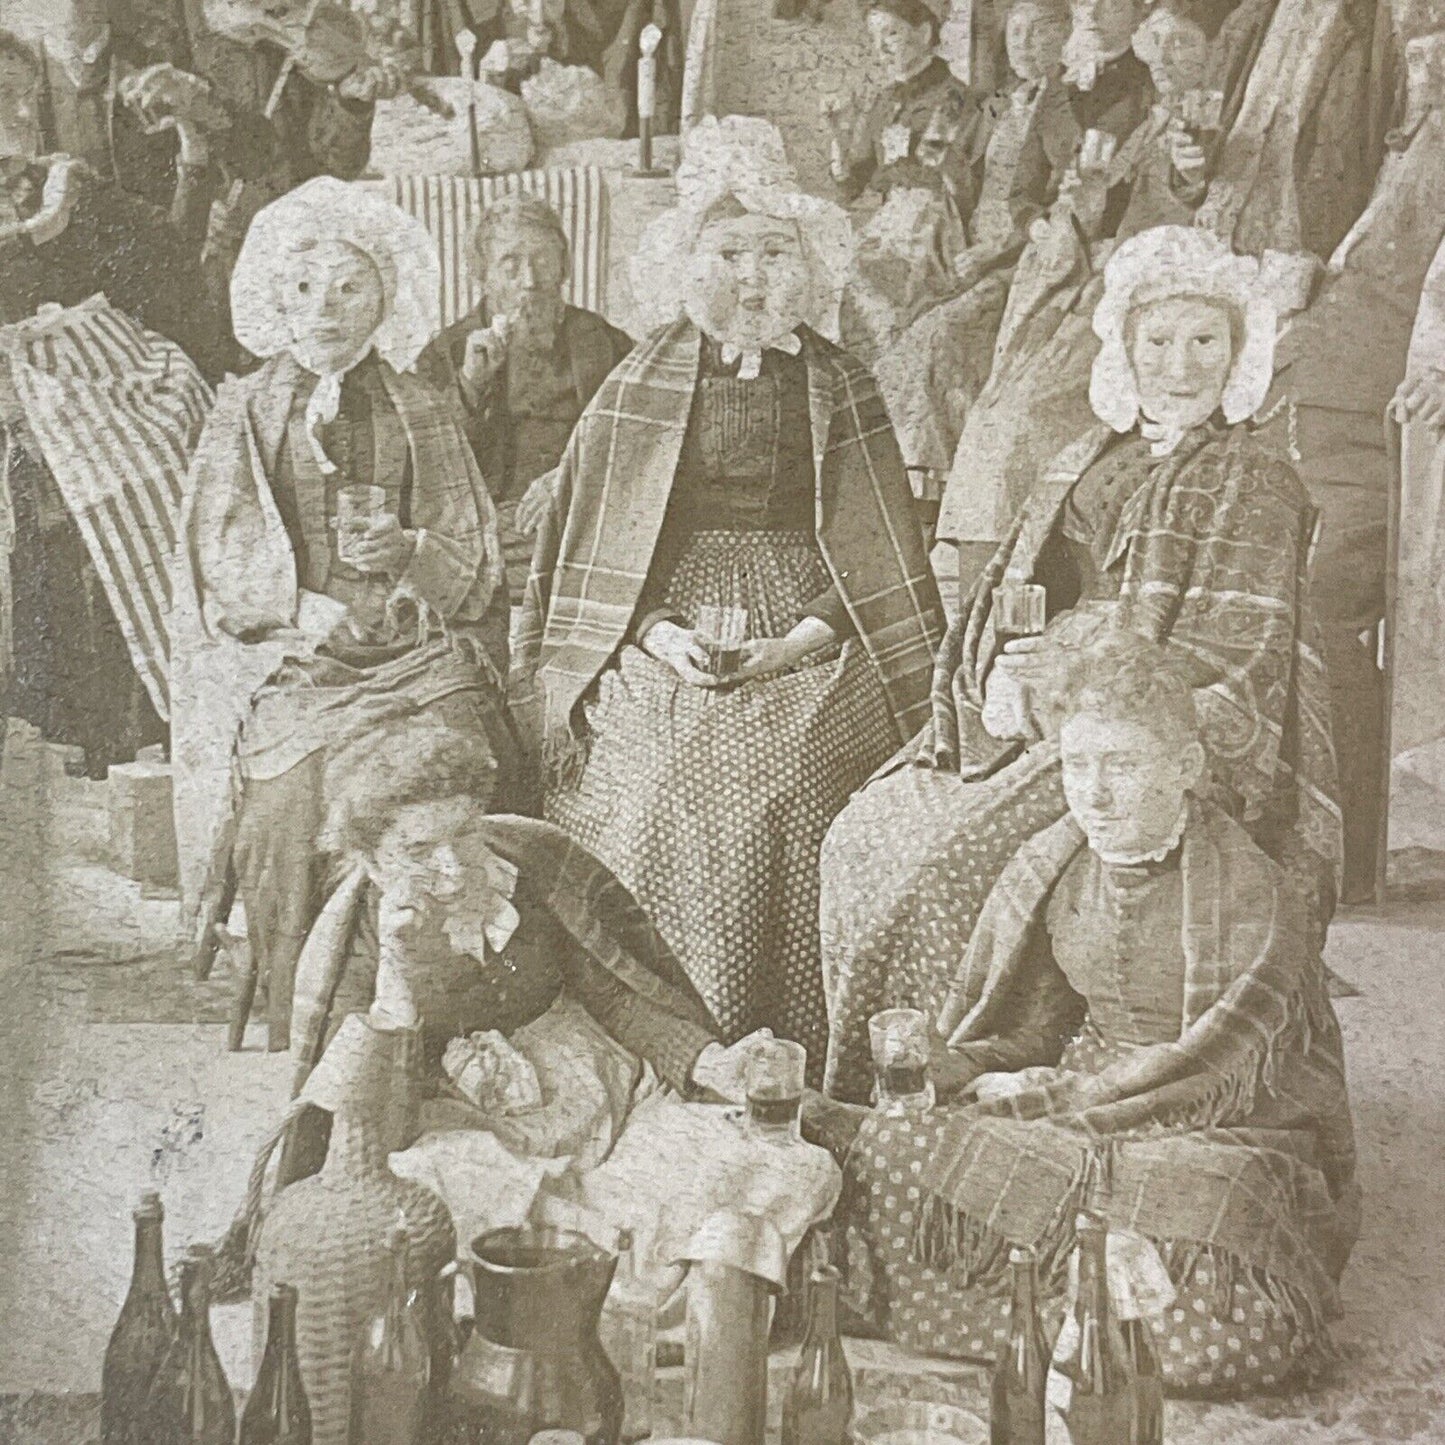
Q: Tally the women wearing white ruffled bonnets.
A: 3